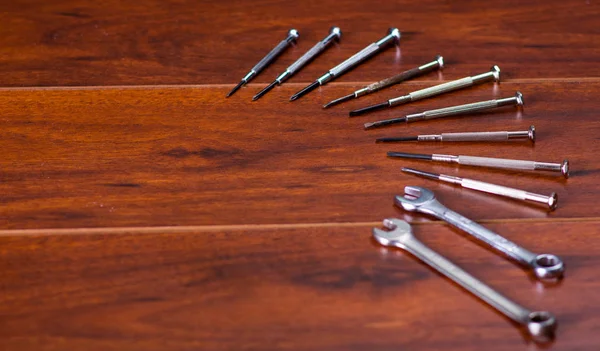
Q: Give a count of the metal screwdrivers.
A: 9